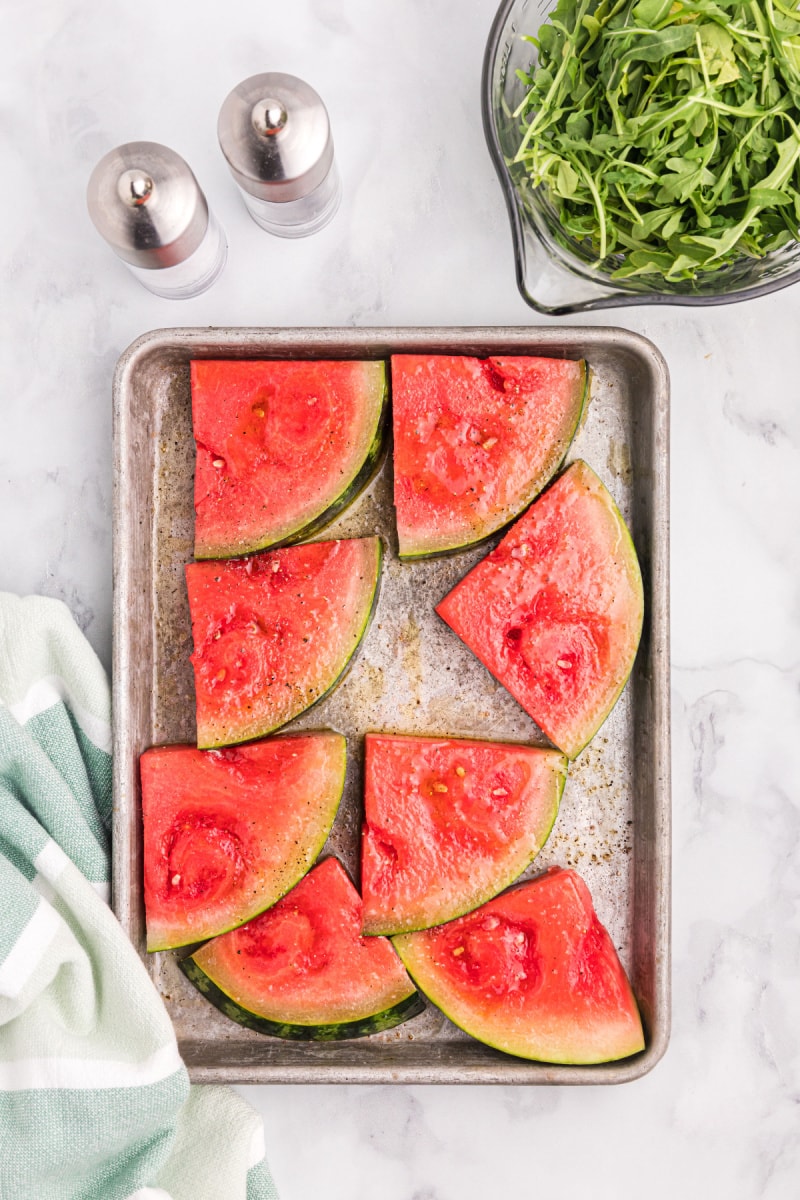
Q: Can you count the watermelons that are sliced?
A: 8